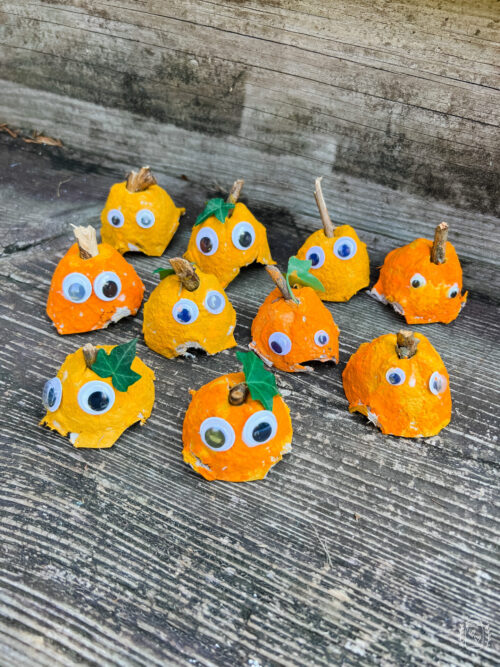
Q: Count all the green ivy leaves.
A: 5